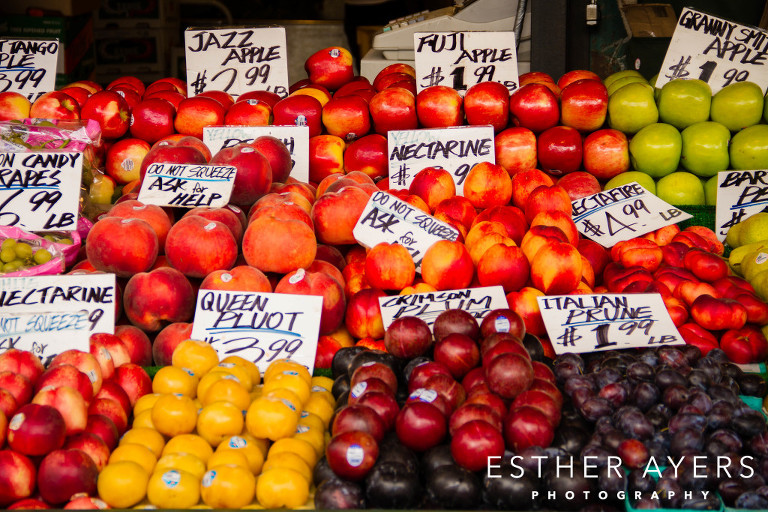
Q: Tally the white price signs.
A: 13